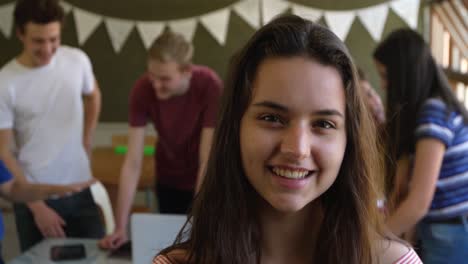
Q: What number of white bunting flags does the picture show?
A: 13